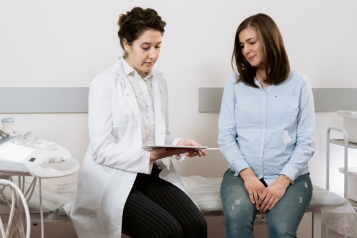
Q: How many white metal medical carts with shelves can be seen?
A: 1